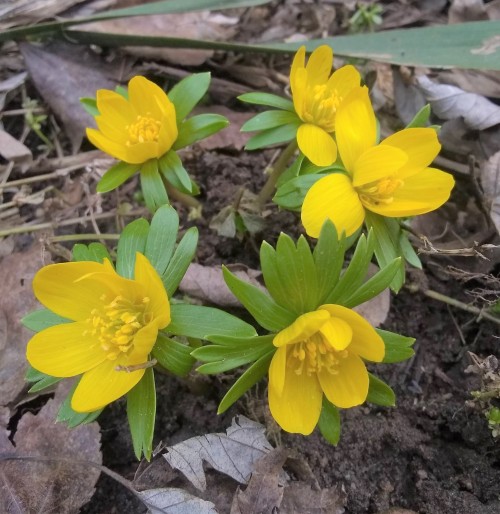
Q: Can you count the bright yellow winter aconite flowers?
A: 5